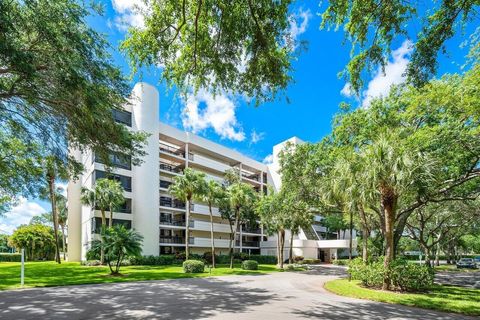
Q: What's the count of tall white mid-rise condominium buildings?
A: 1